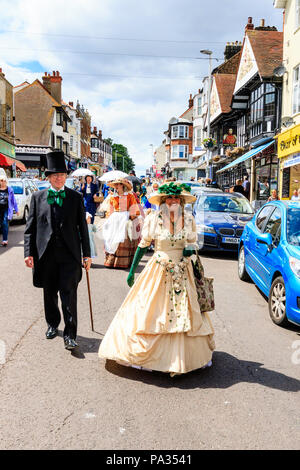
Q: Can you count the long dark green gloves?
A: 2